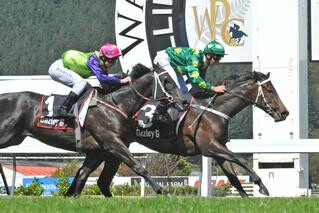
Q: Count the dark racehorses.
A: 2